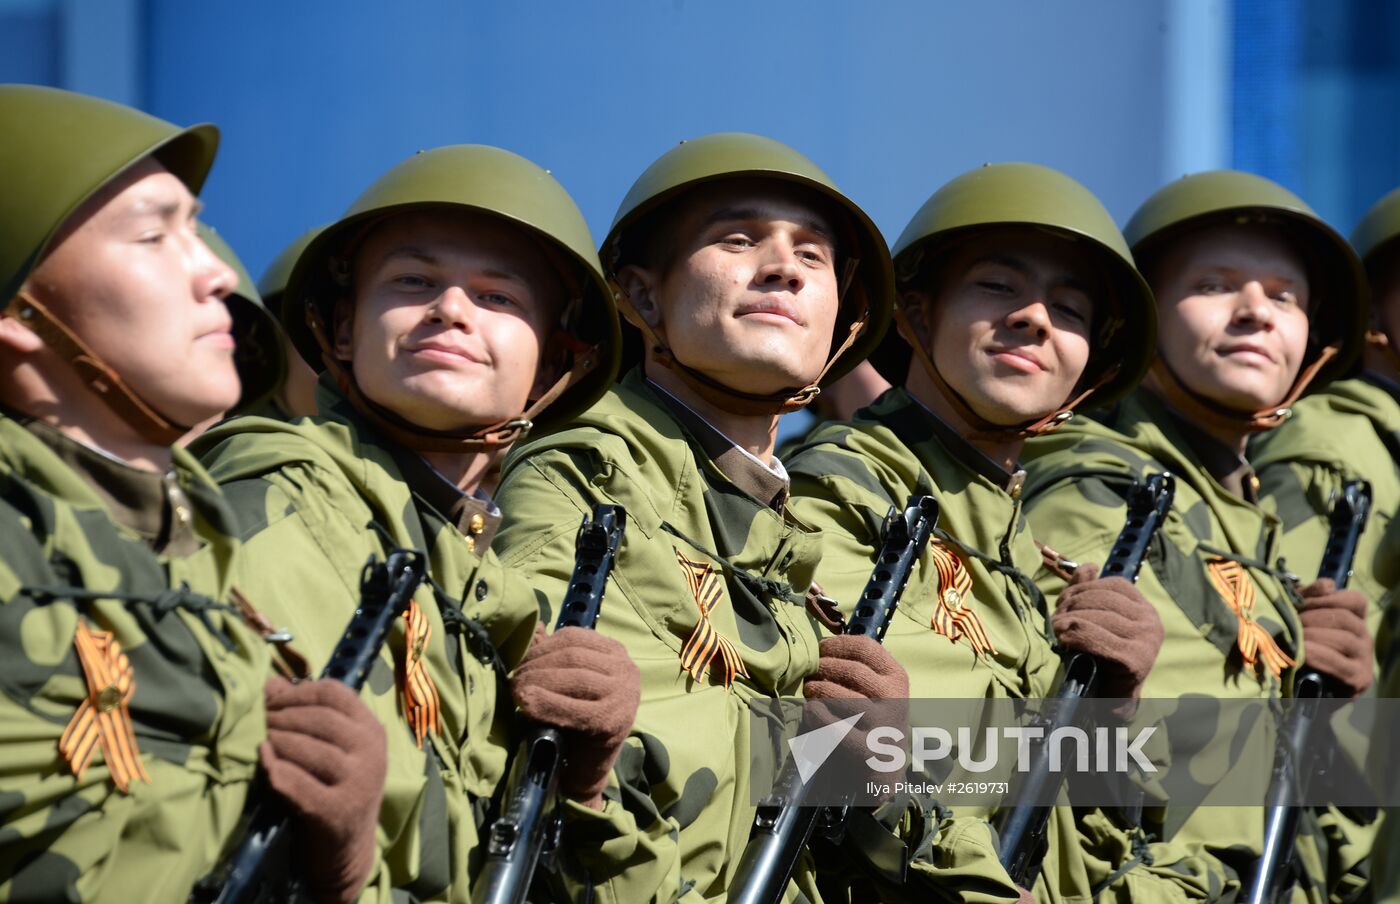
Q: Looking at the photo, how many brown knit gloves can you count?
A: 5